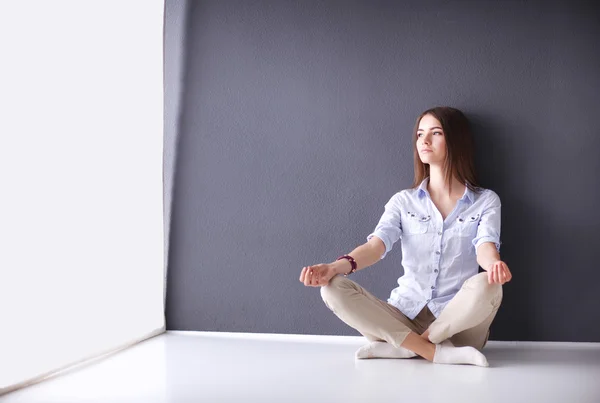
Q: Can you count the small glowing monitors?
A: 0